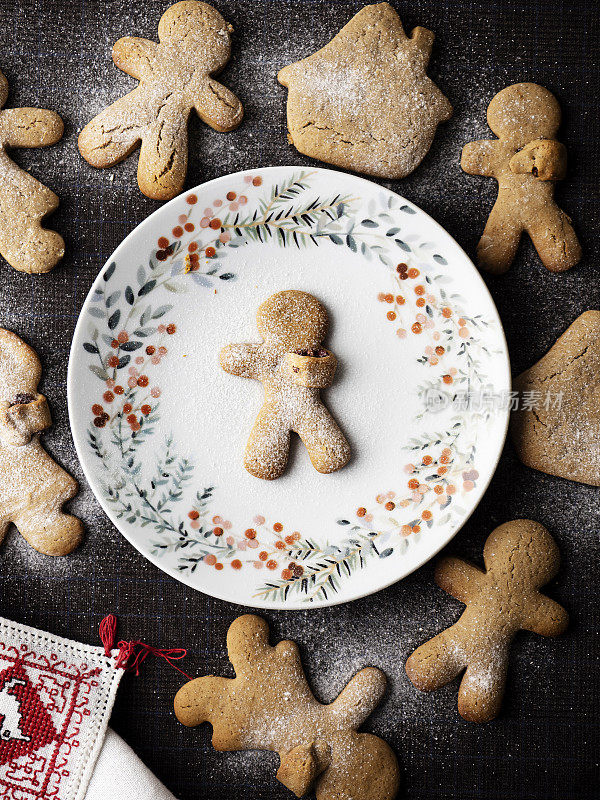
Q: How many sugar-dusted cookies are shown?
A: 9